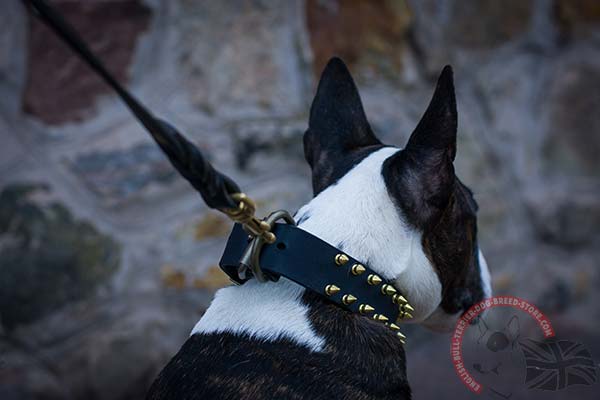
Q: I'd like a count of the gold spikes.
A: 14